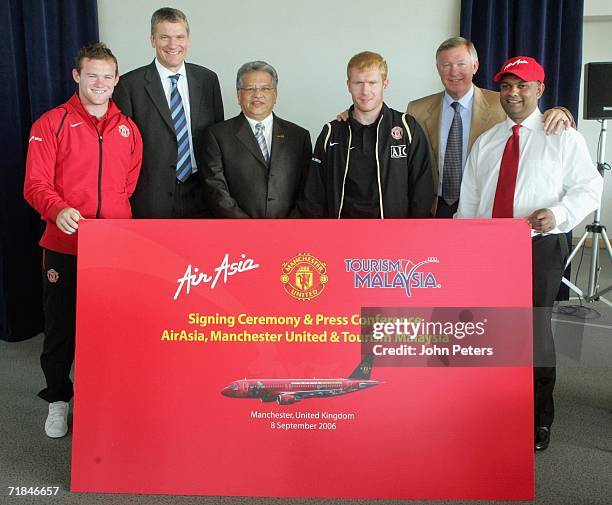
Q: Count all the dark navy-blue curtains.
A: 2